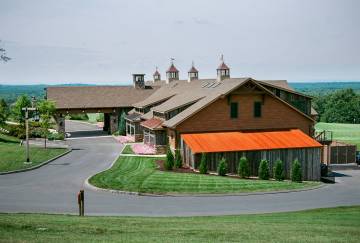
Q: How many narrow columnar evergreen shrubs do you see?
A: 8